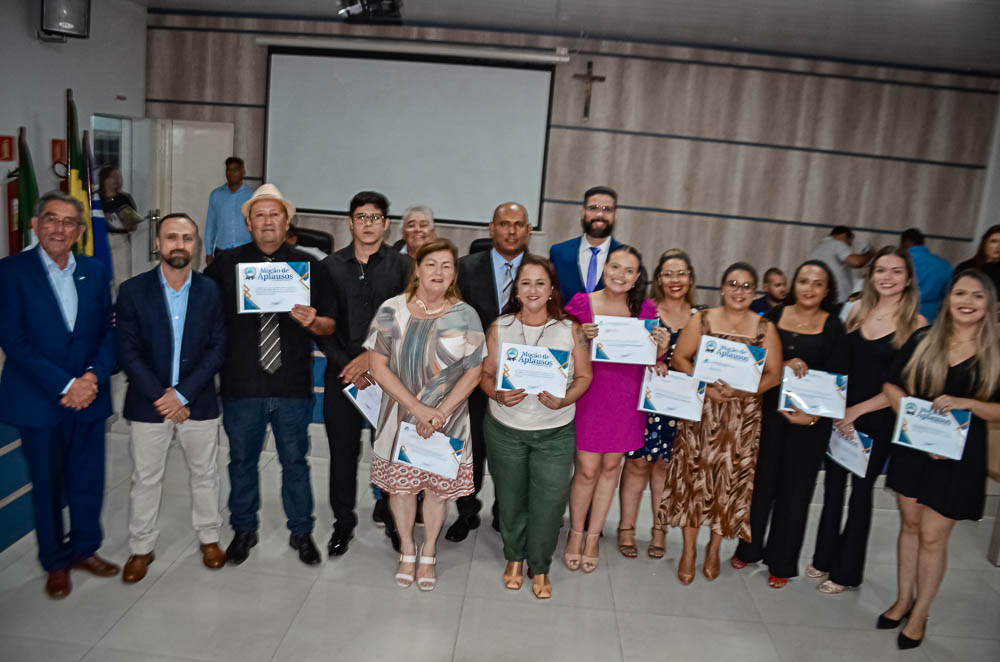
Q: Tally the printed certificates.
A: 10